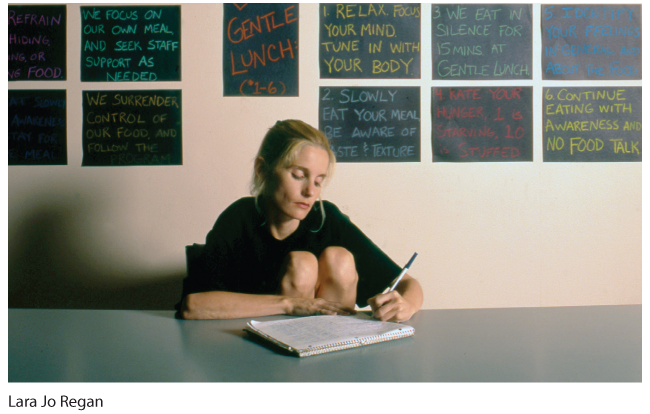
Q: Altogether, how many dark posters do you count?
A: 11